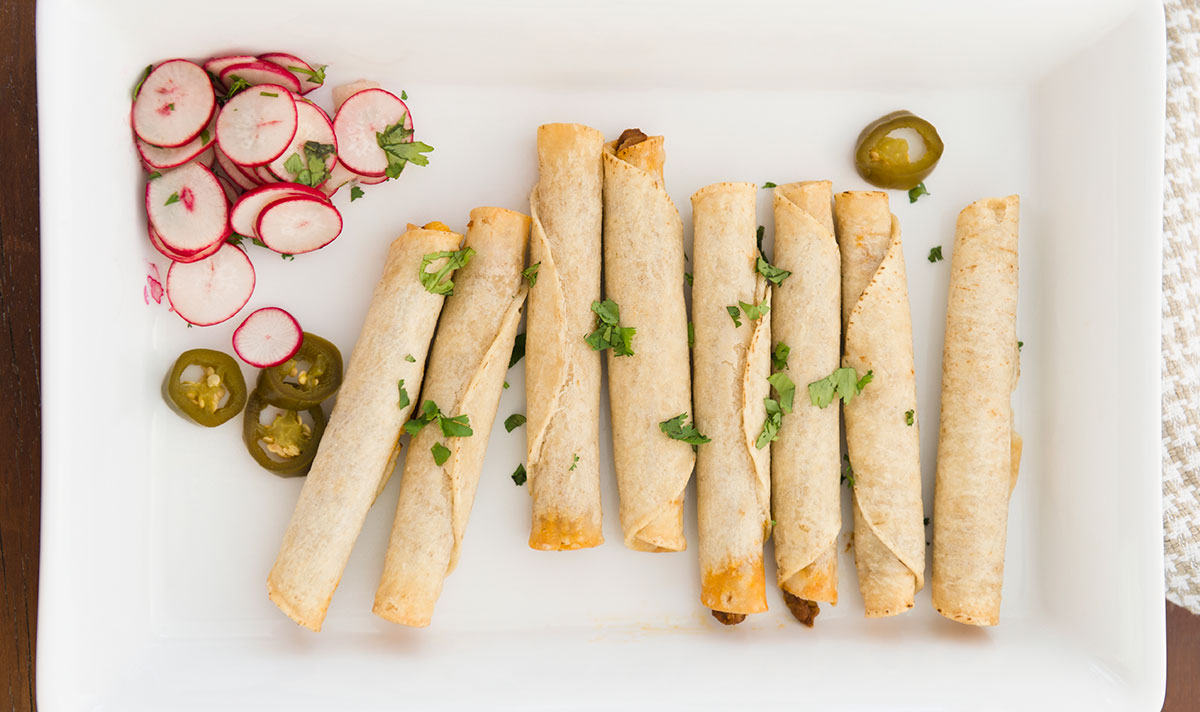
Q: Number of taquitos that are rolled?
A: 8